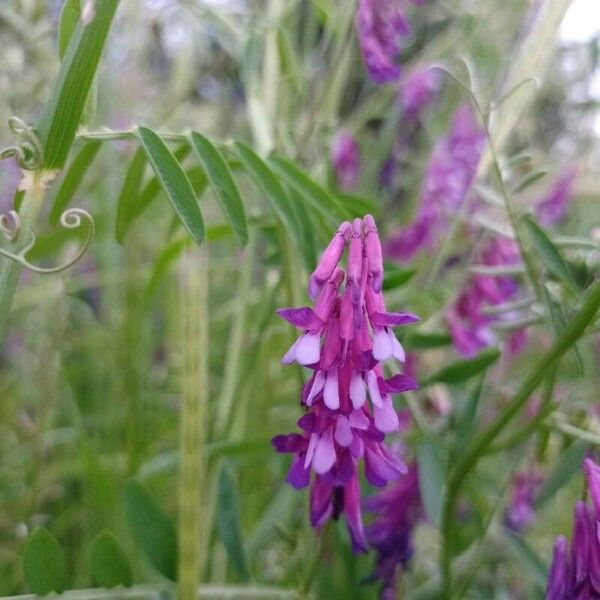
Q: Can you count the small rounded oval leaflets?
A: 2